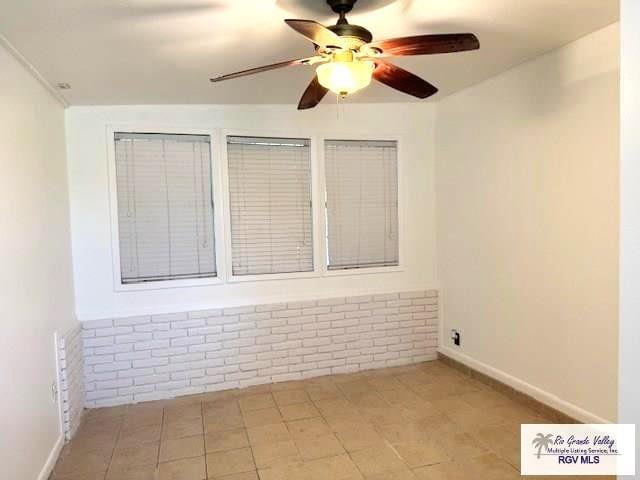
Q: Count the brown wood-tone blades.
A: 5